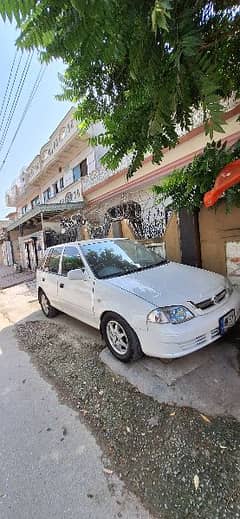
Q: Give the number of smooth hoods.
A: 1